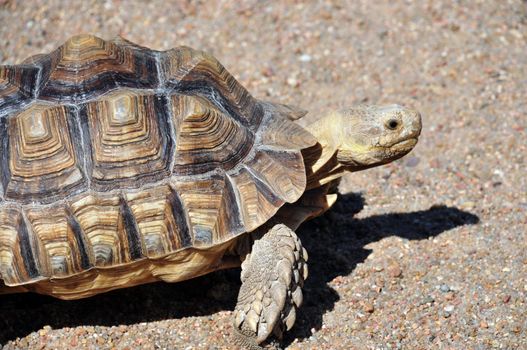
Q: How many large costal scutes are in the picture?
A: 3